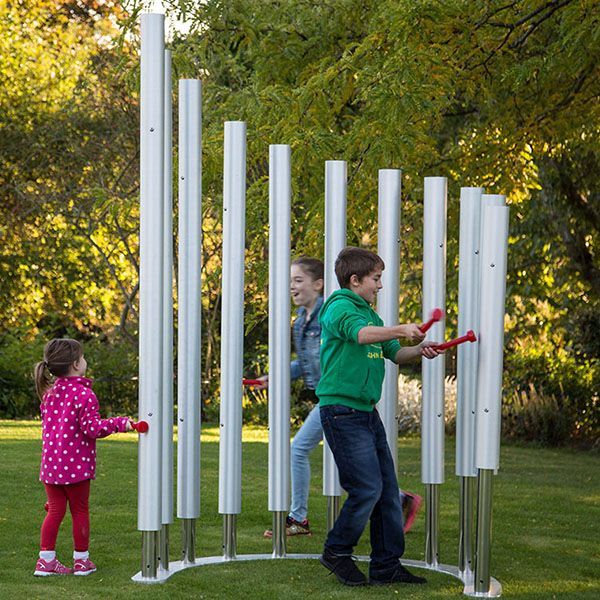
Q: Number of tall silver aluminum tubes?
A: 11